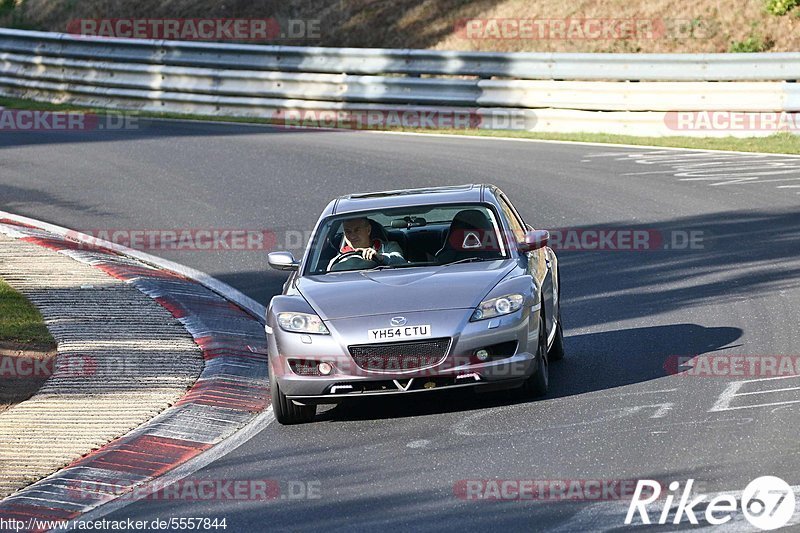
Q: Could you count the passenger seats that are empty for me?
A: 1